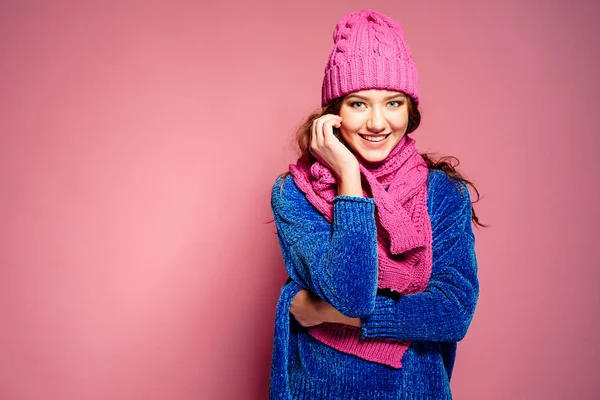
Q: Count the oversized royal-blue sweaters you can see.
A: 1